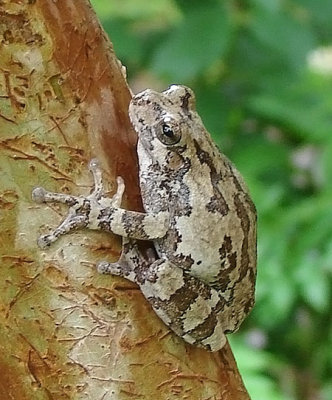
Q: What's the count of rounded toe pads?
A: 5